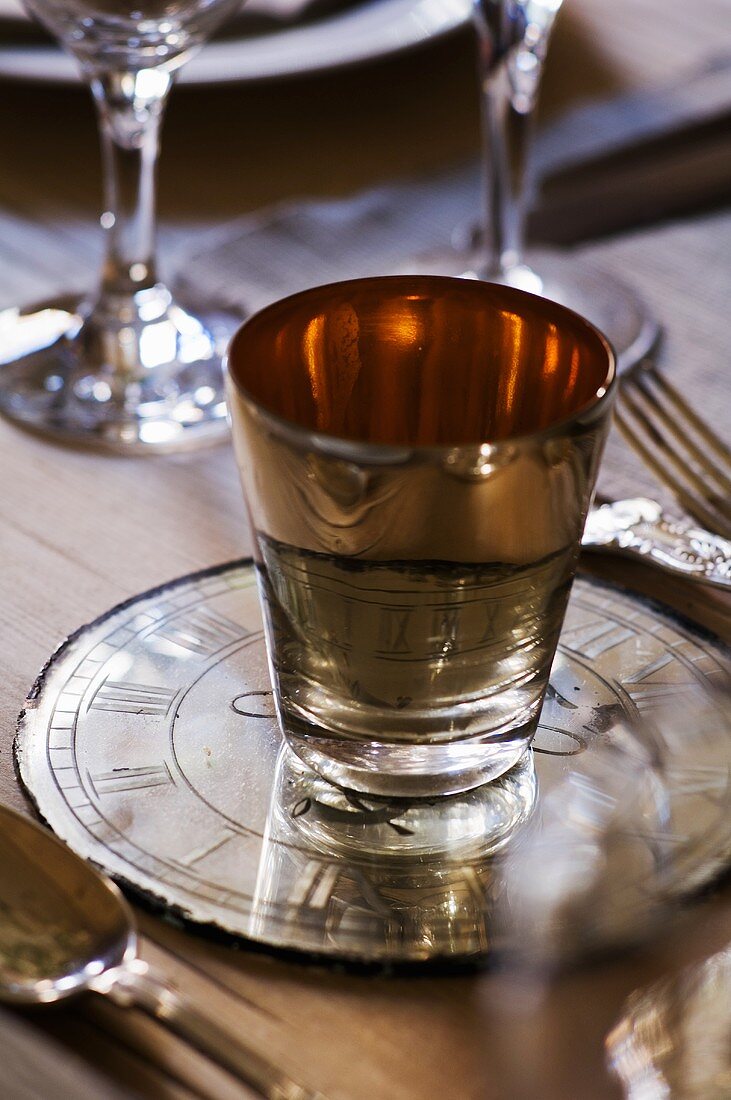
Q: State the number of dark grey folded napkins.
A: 0